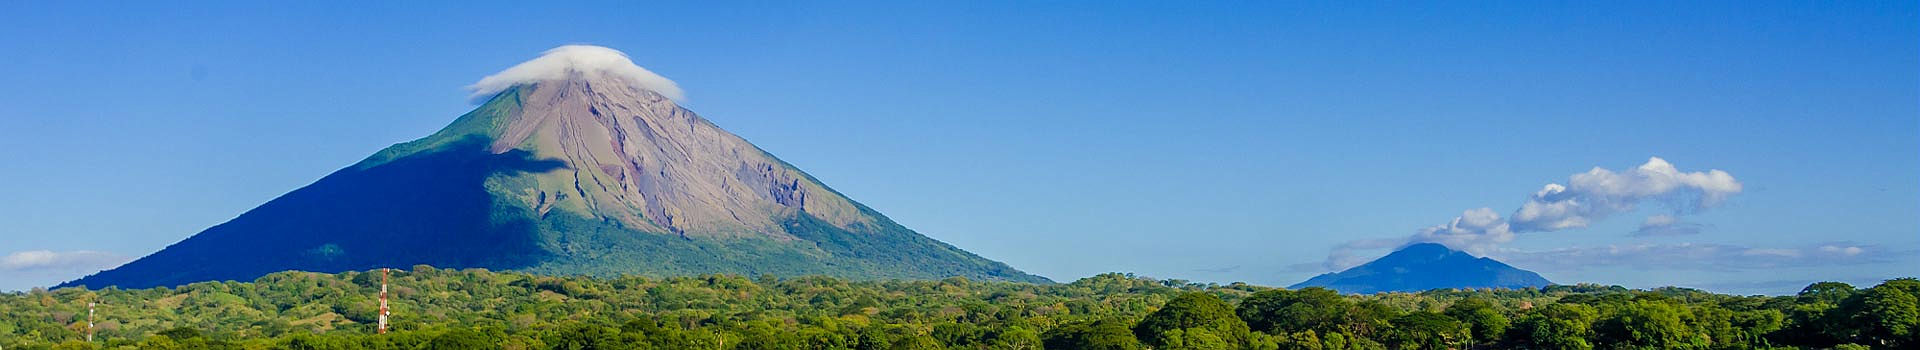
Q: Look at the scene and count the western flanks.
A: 2